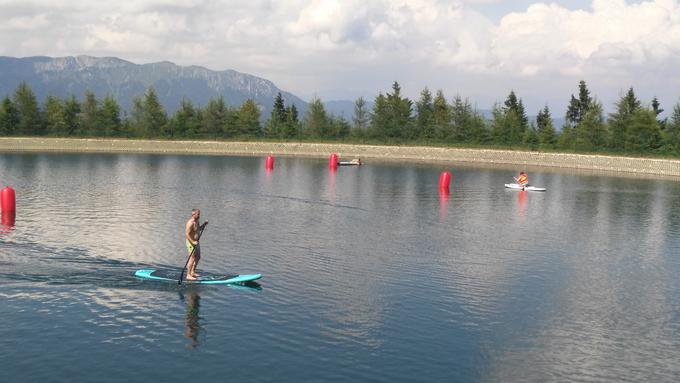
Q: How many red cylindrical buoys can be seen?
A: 4